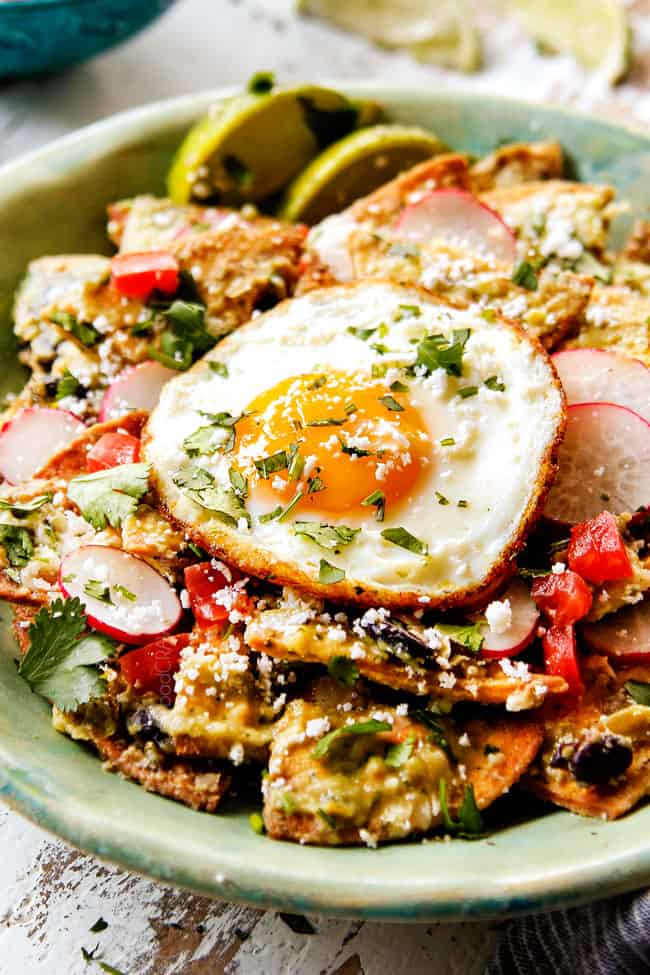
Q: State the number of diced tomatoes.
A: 7